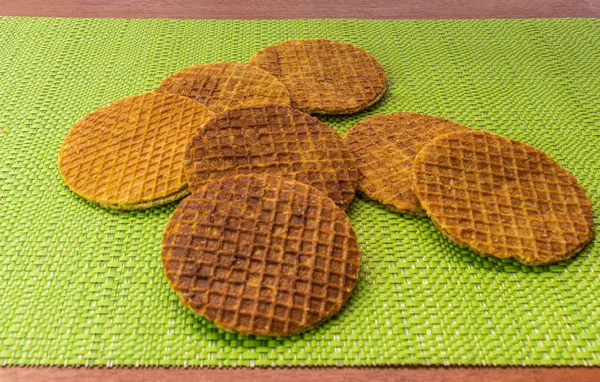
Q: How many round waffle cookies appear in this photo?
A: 7